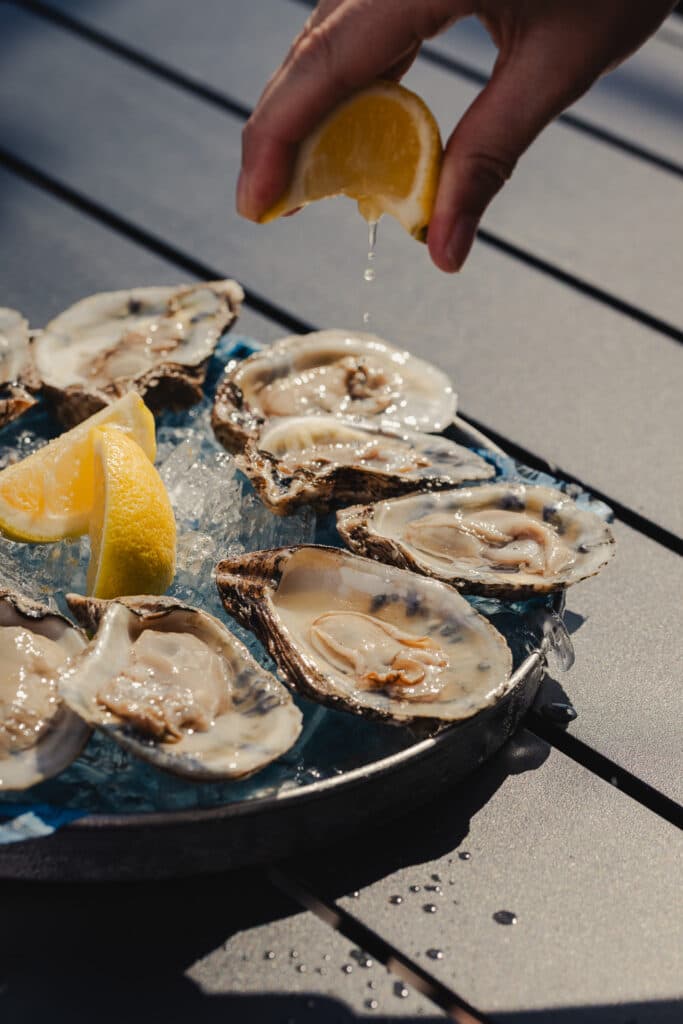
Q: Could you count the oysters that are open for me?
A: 8